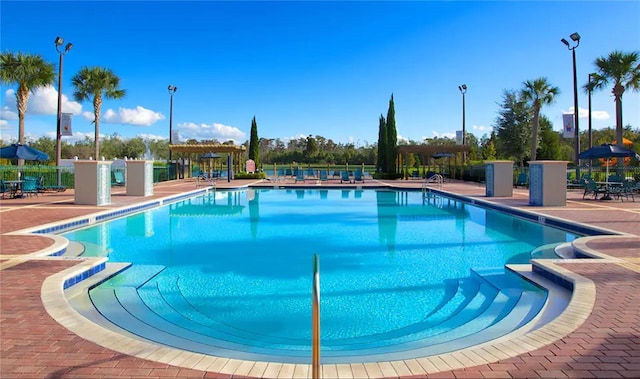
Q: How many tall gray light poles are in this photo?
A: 4